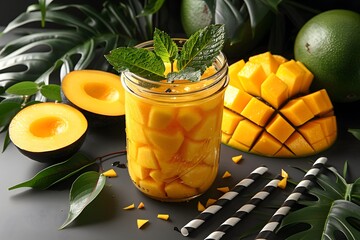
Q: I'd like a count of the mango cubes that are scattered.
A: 12